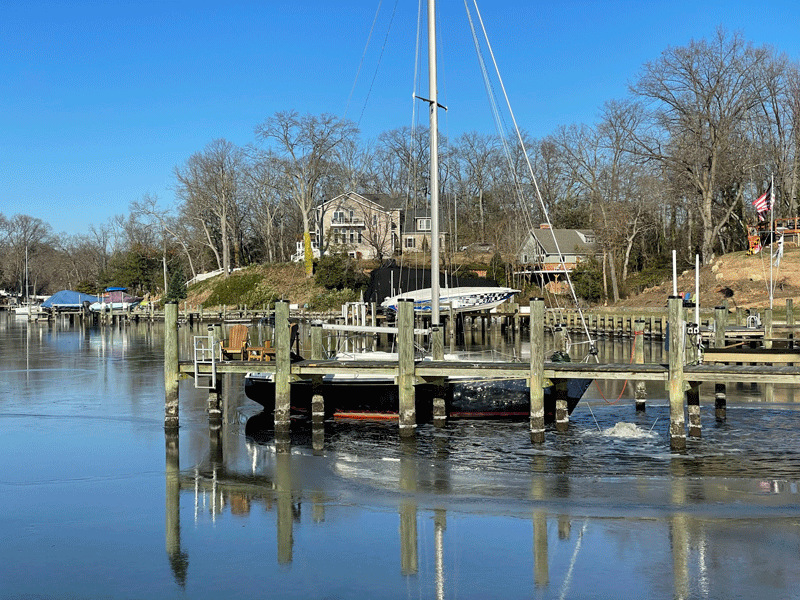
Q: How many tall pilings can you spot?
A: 5